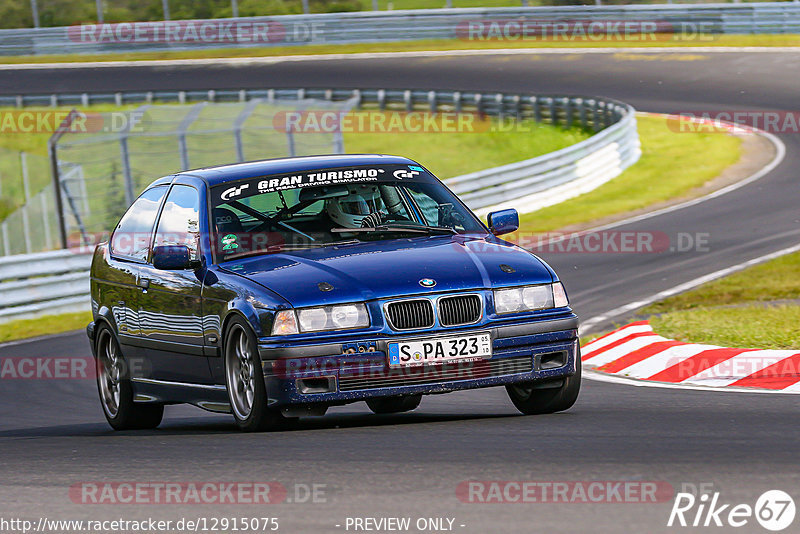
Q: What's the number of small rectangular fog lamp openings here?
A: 2